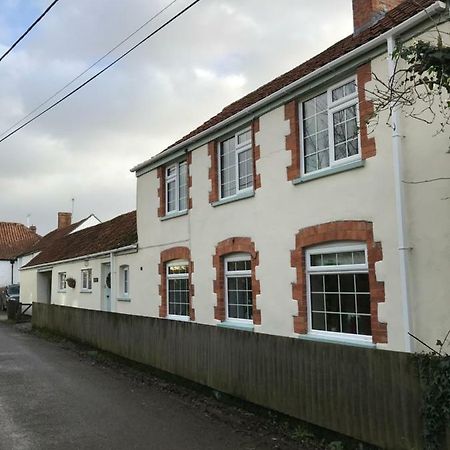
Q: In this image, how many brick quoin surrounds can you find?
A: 6